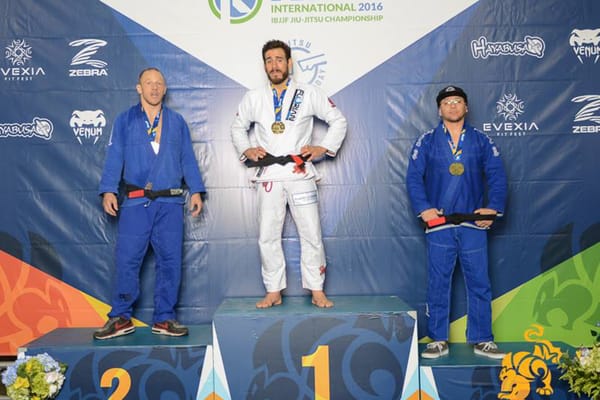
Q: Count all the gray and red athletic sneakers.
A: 2